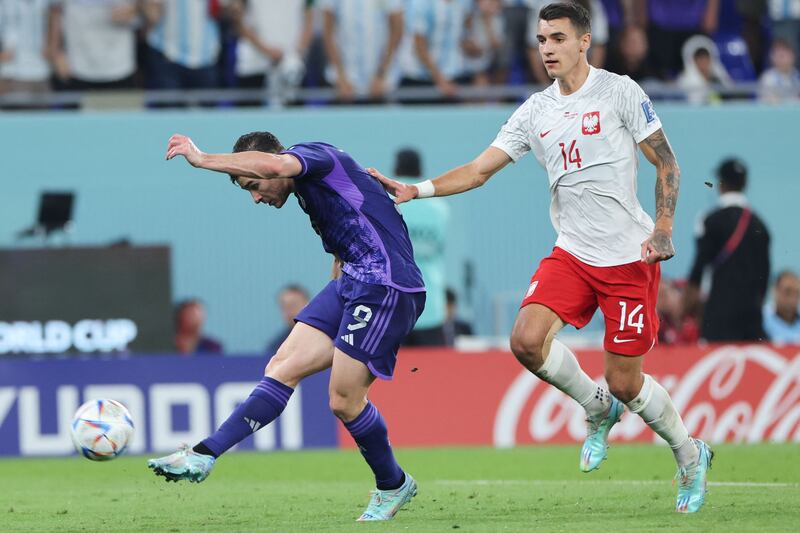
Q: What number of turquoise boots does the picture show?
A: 4